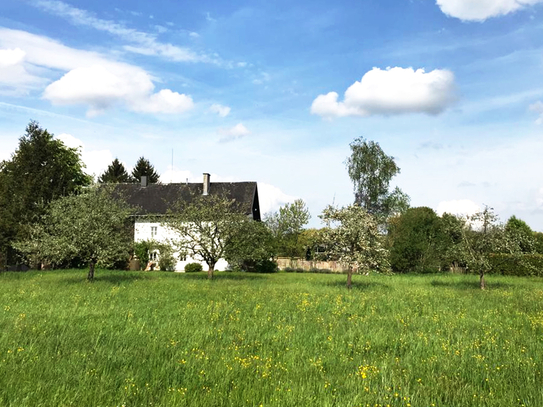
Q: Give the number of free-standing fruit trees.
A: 4